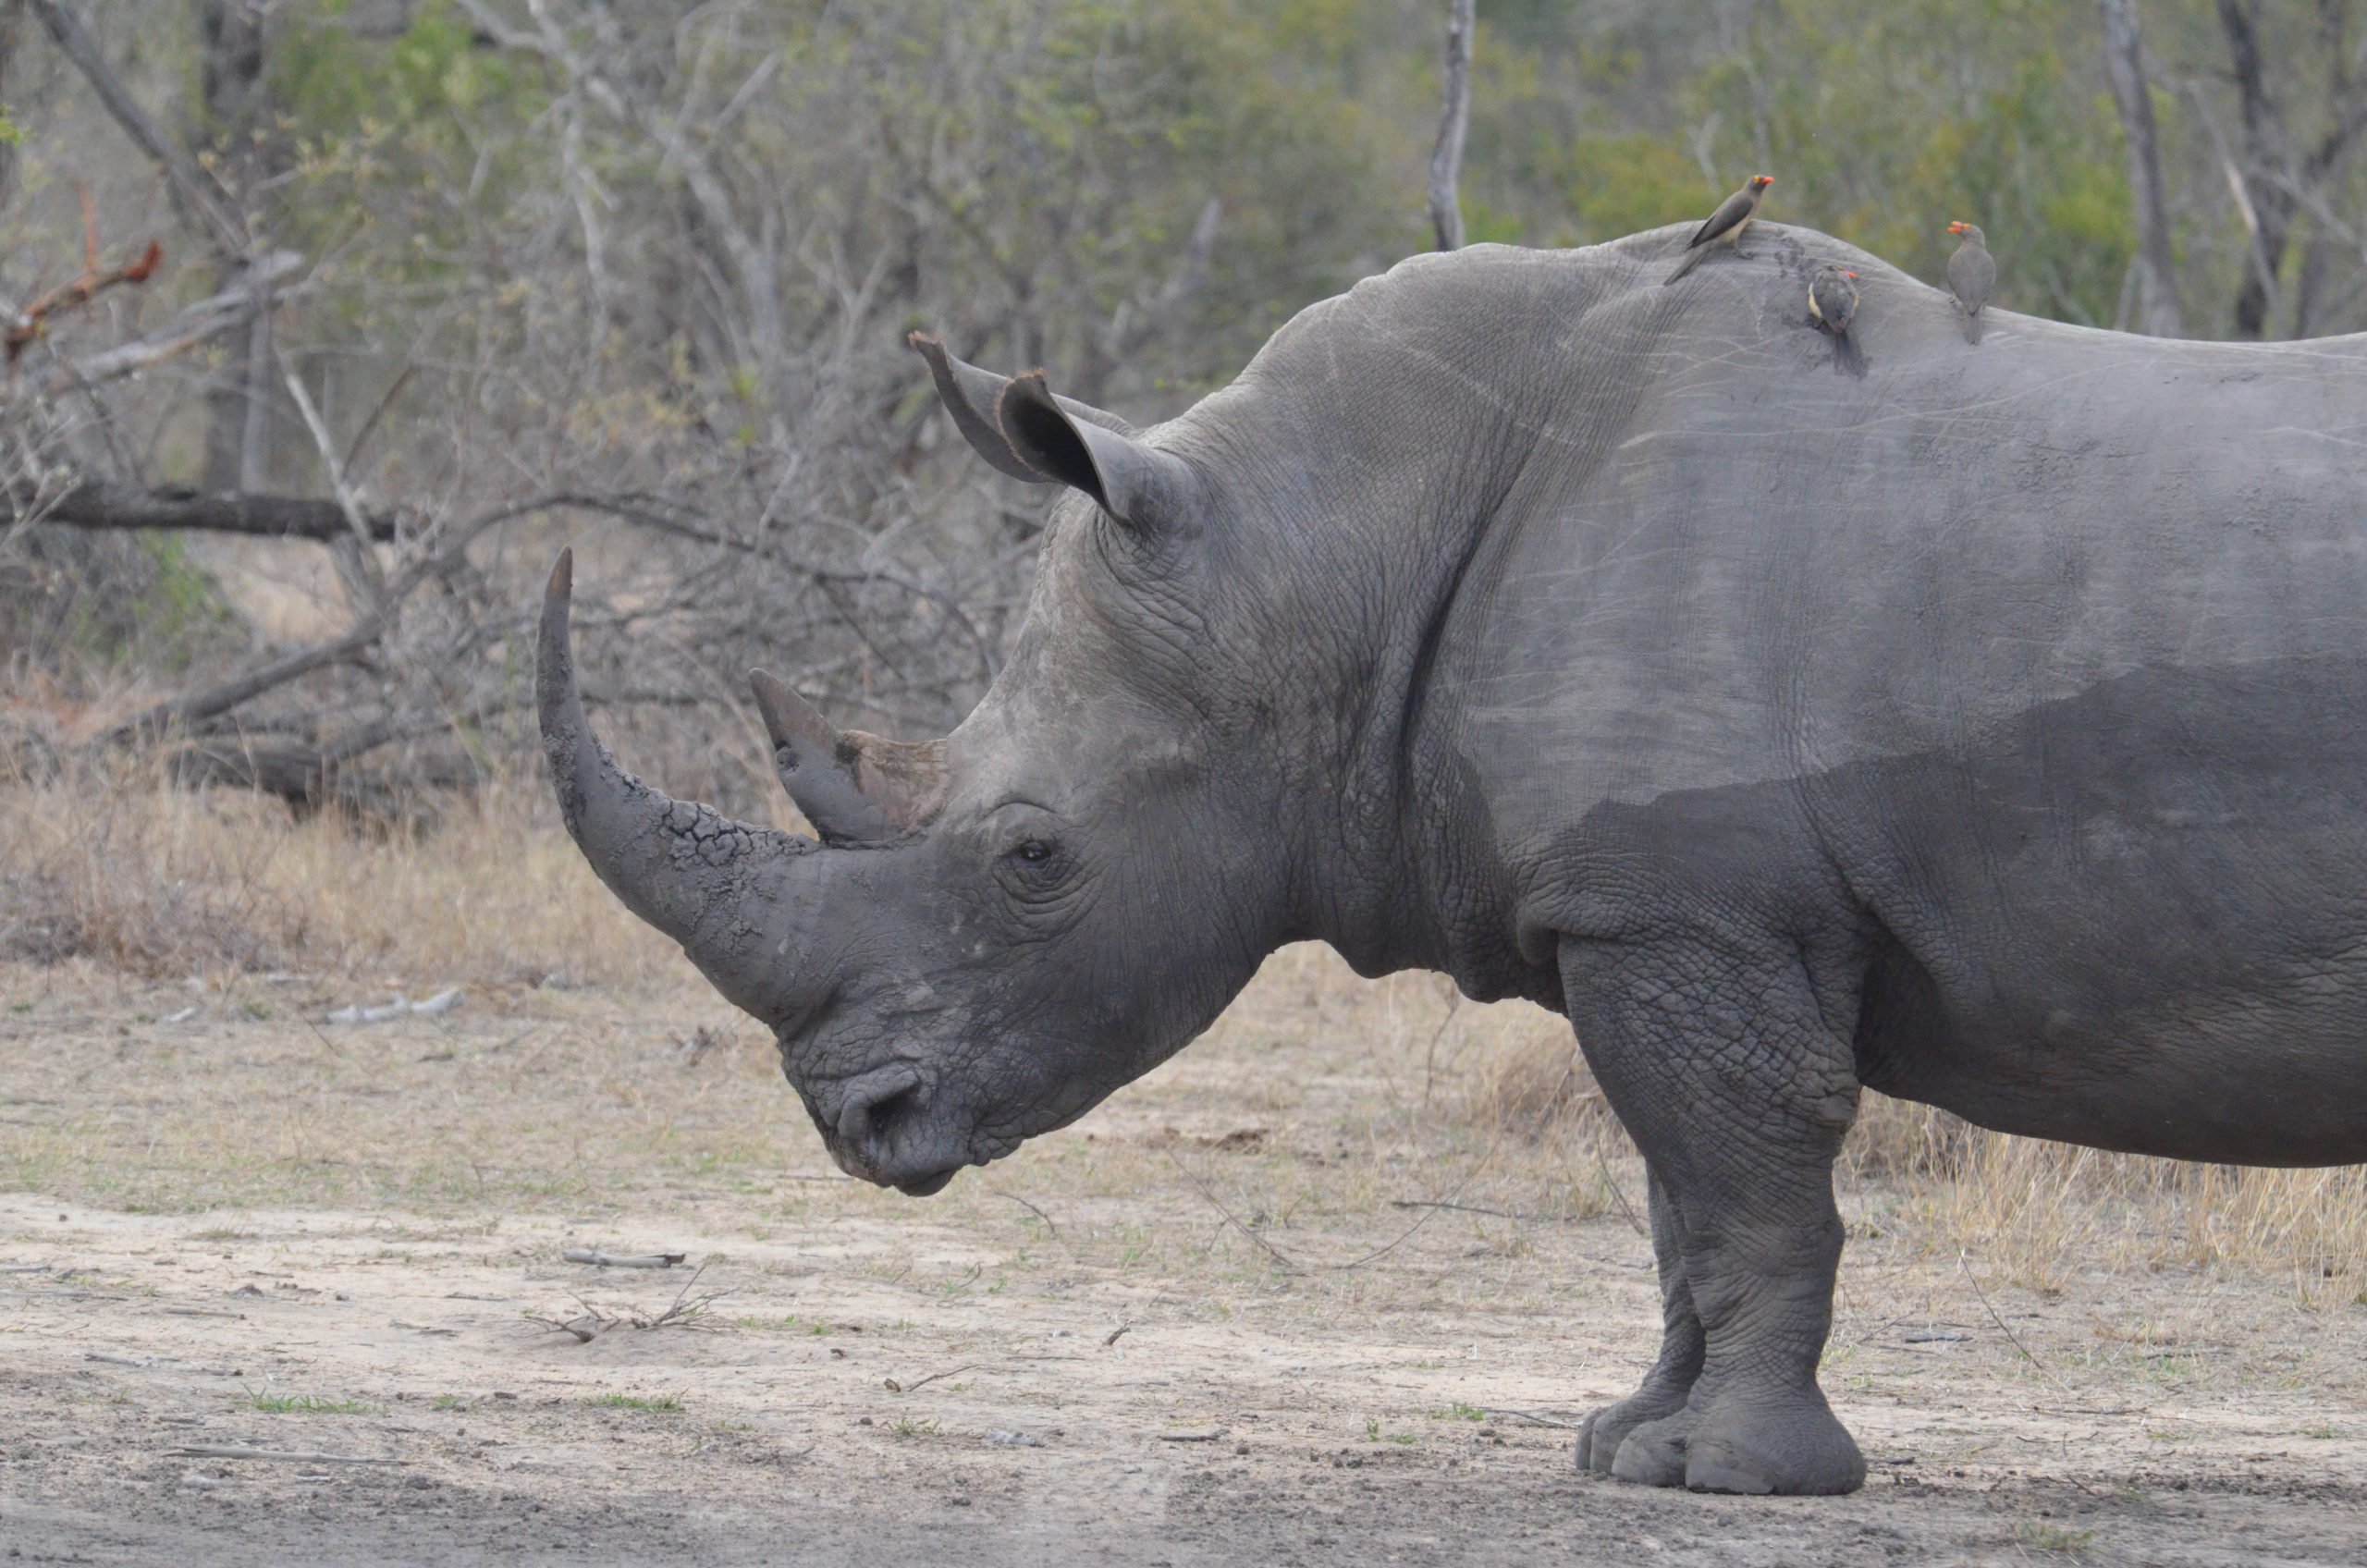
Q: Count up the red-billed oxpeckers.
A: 3